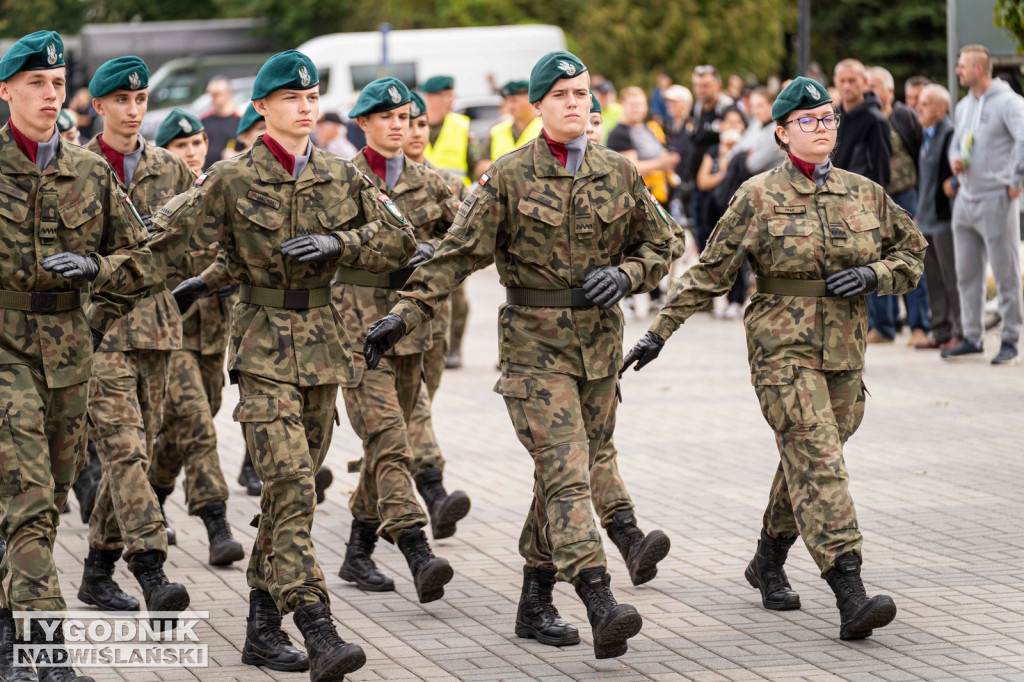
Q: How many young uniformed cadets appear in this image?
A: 11